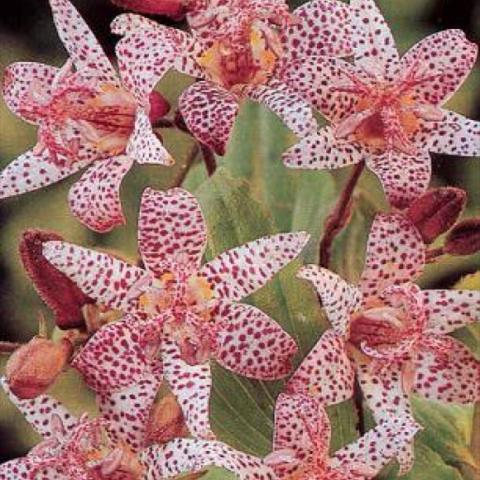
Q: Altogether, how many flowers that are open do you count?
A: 7